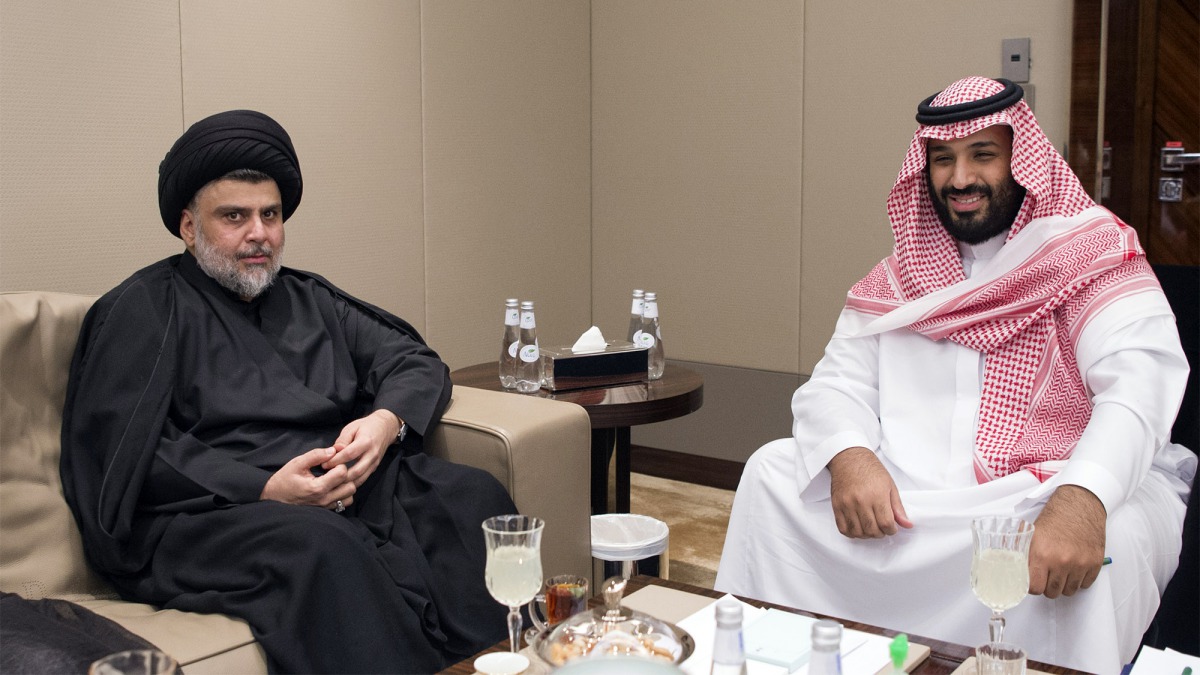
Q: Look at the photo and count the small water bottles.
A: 6